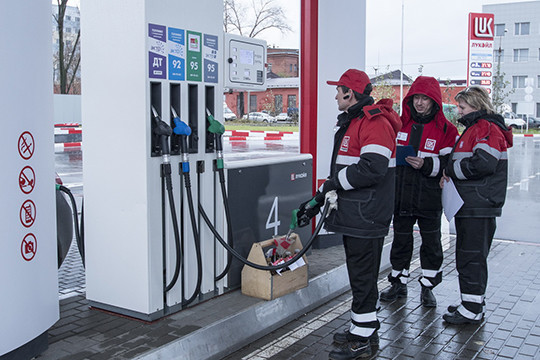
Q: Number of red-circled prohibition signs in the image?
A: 4